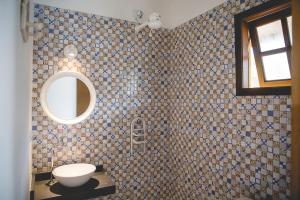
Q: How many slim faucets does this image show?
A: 1